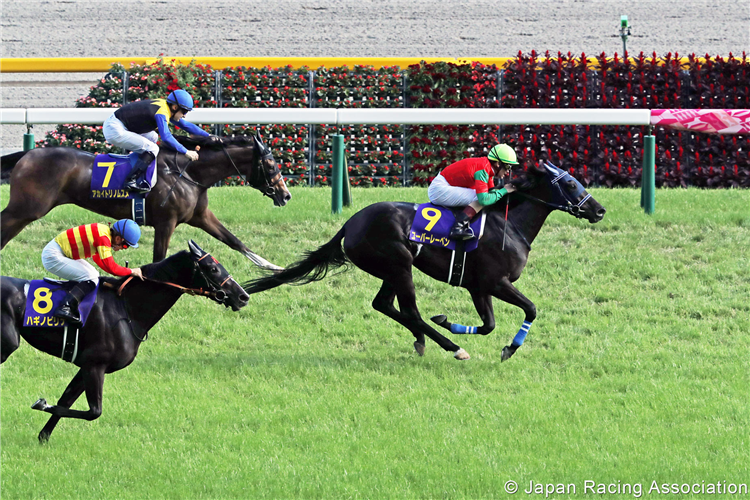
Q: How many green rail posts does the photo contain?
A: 3